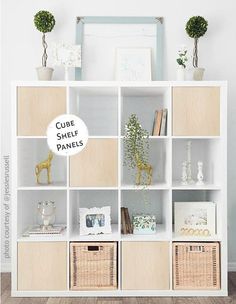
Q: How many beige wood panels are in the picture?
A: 5